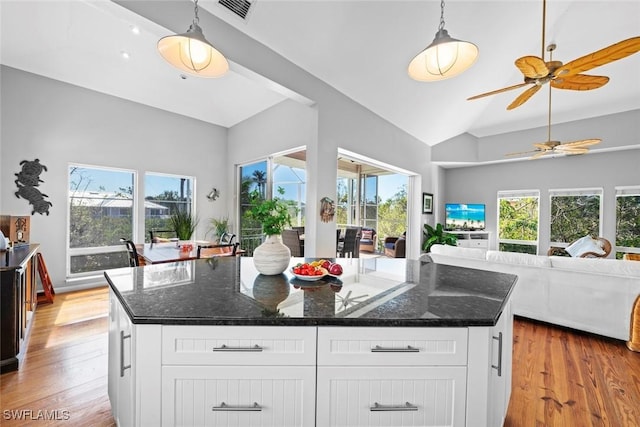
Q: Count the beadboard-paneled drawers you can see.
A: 4